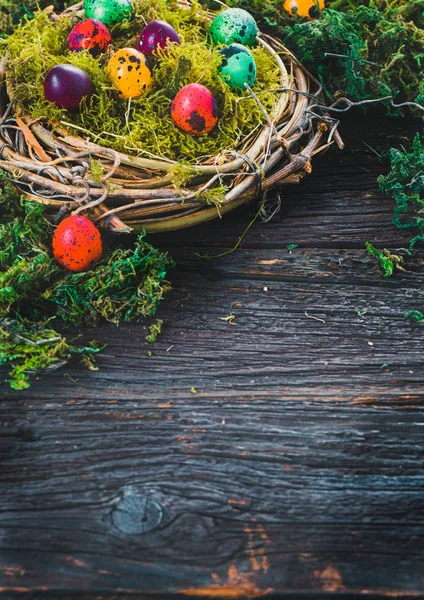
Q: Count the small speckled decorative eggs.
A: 10